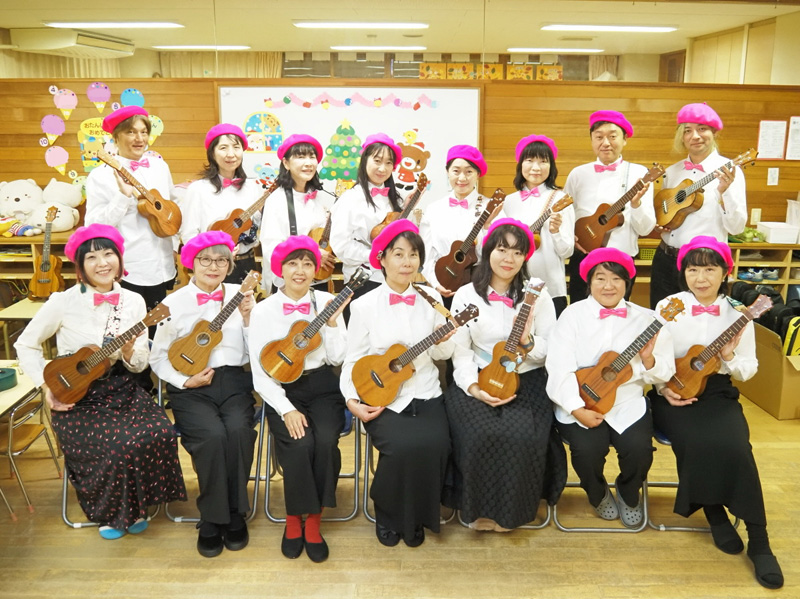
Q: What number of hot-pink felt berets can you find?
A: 15